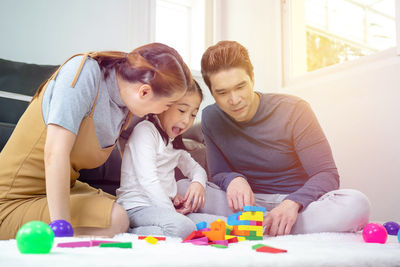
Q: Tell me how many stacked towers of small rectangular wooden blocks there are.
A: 1